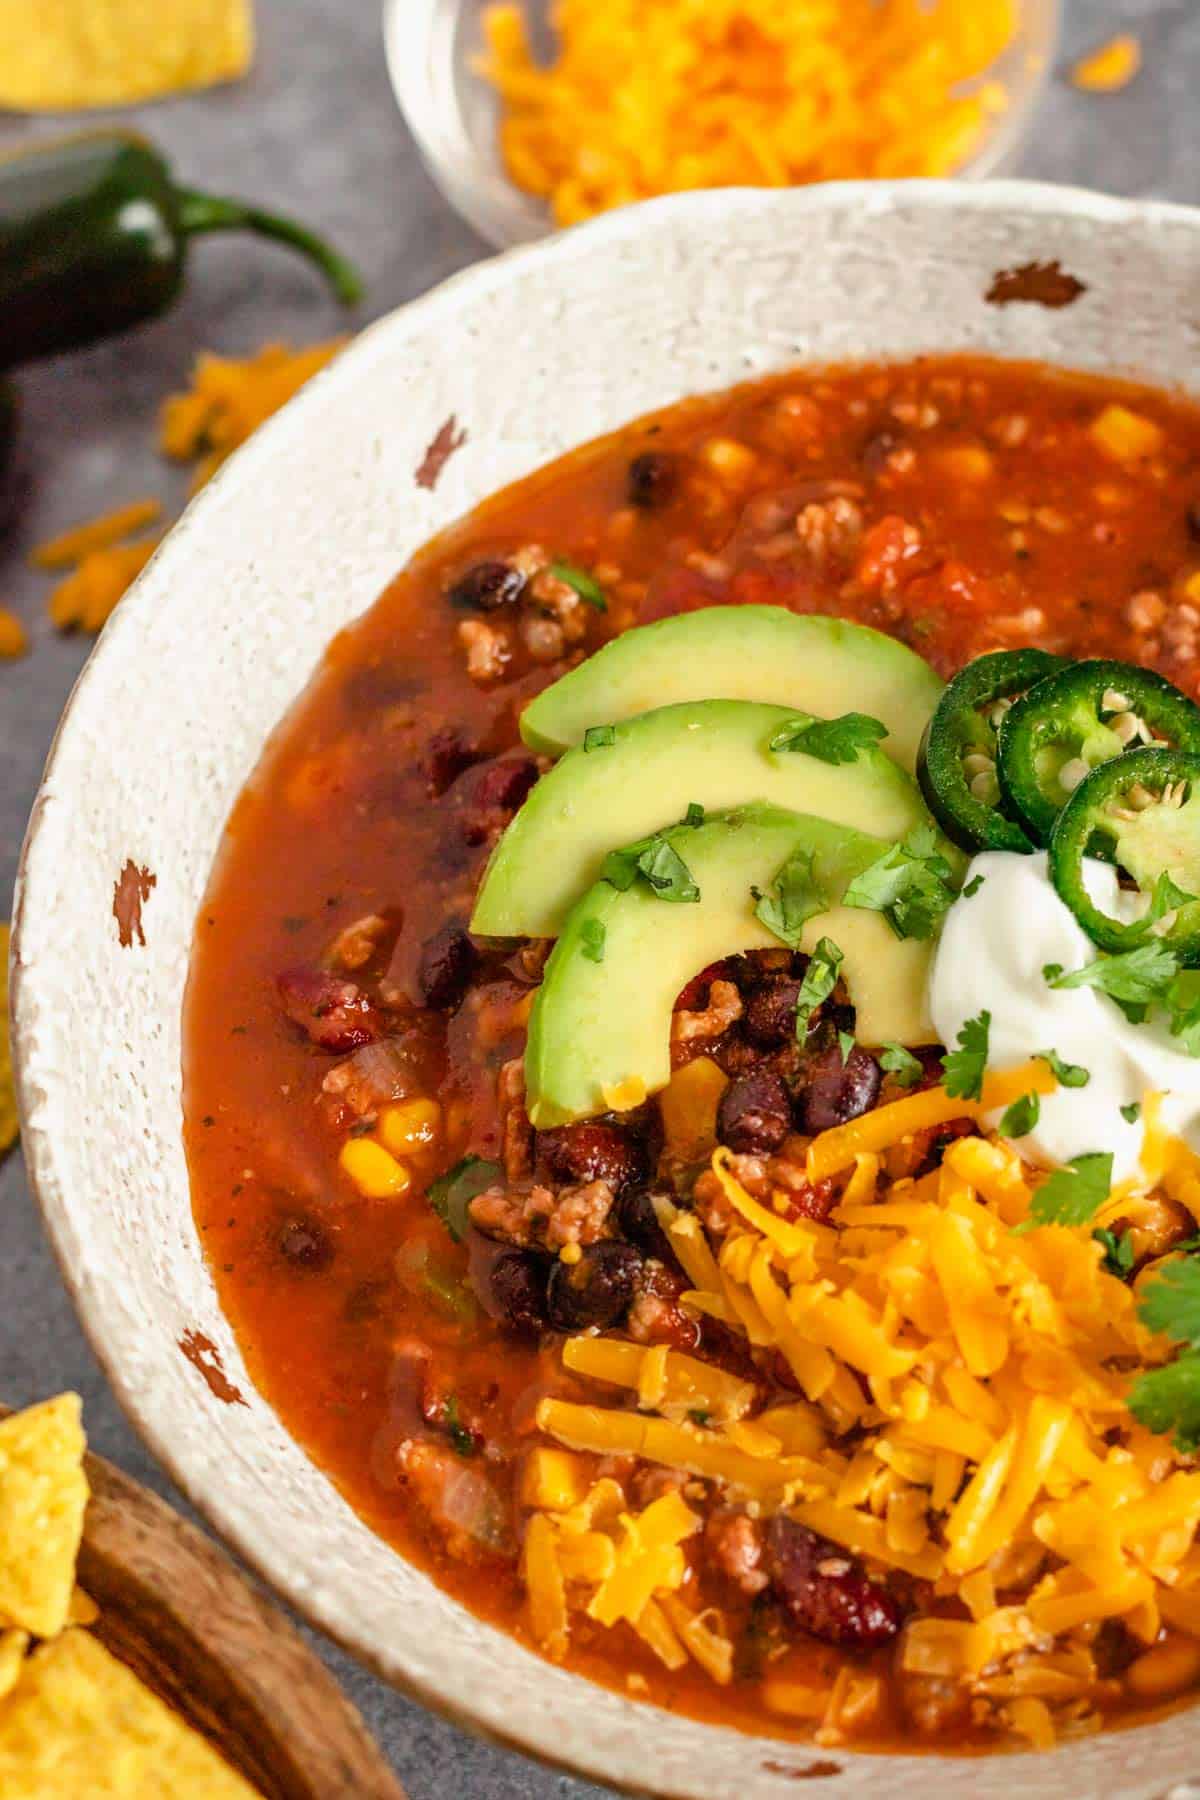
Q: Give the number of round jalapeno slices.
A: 3